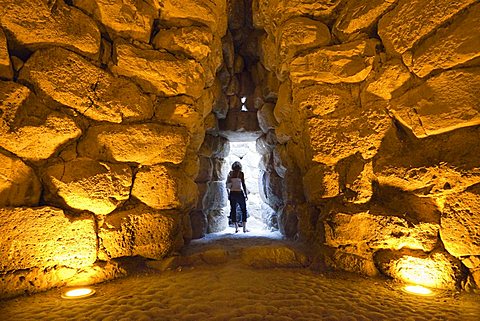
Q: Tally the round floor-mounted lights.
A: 2